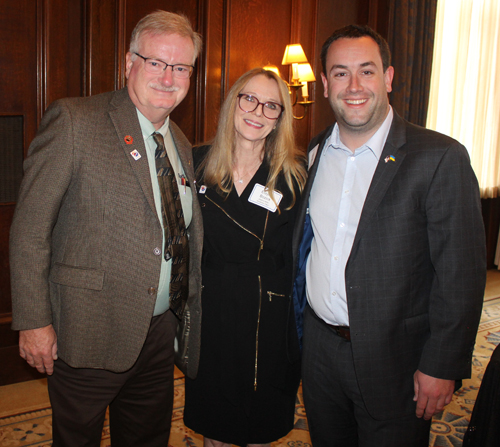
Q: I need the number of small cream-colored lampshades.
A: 3